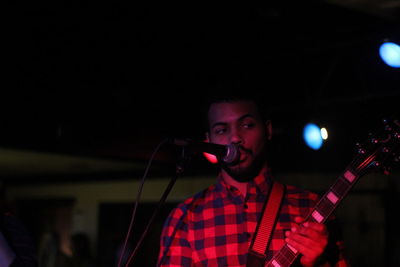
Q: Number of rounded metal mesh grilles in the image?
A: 1